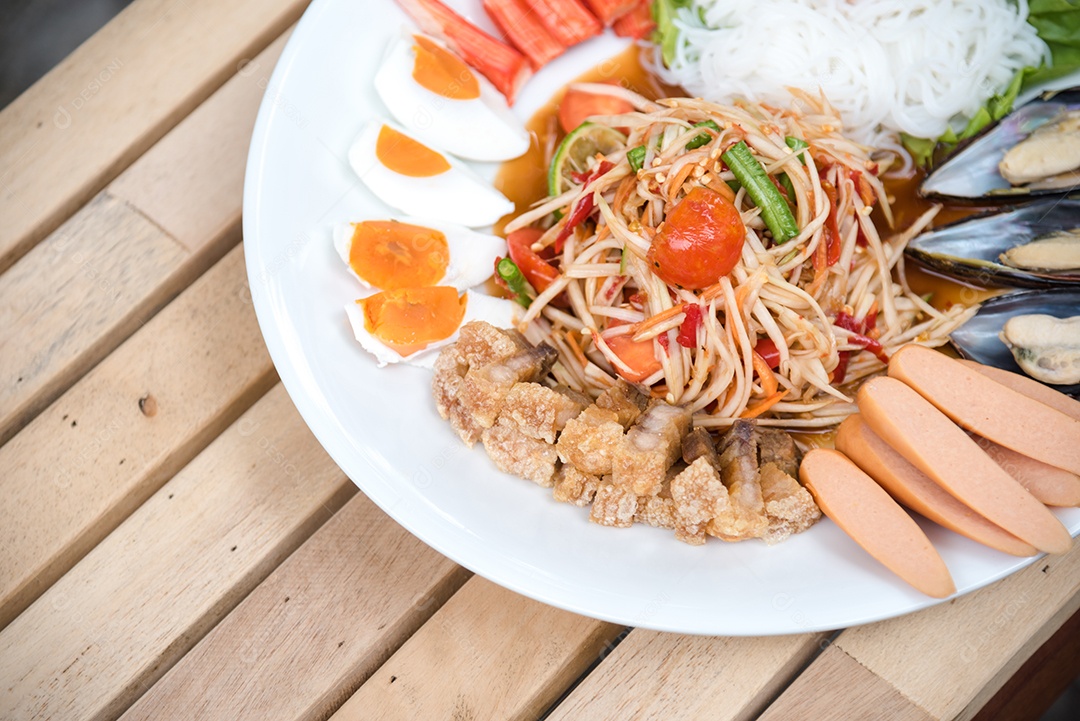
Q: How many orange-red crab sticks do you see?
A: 5